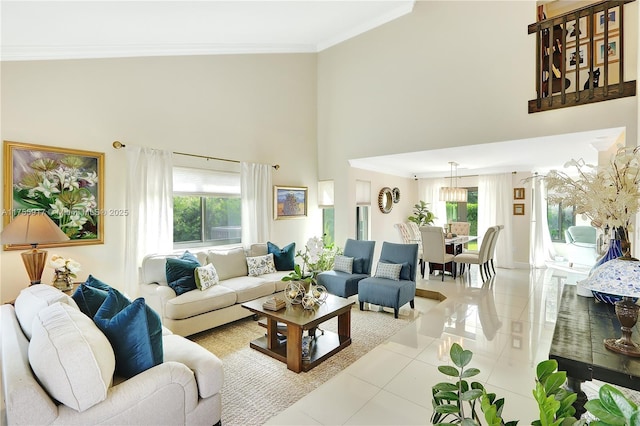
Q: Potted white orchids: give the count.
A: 1